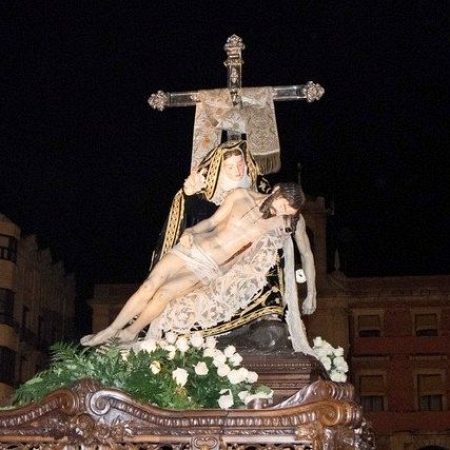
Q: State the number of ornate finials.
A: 3